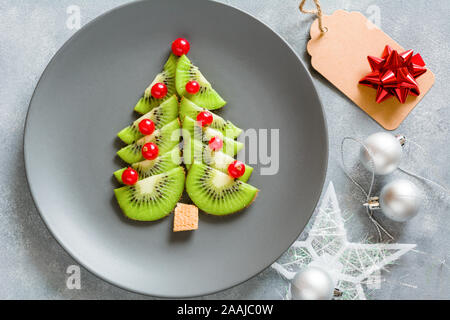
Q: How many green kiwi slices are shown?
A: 10